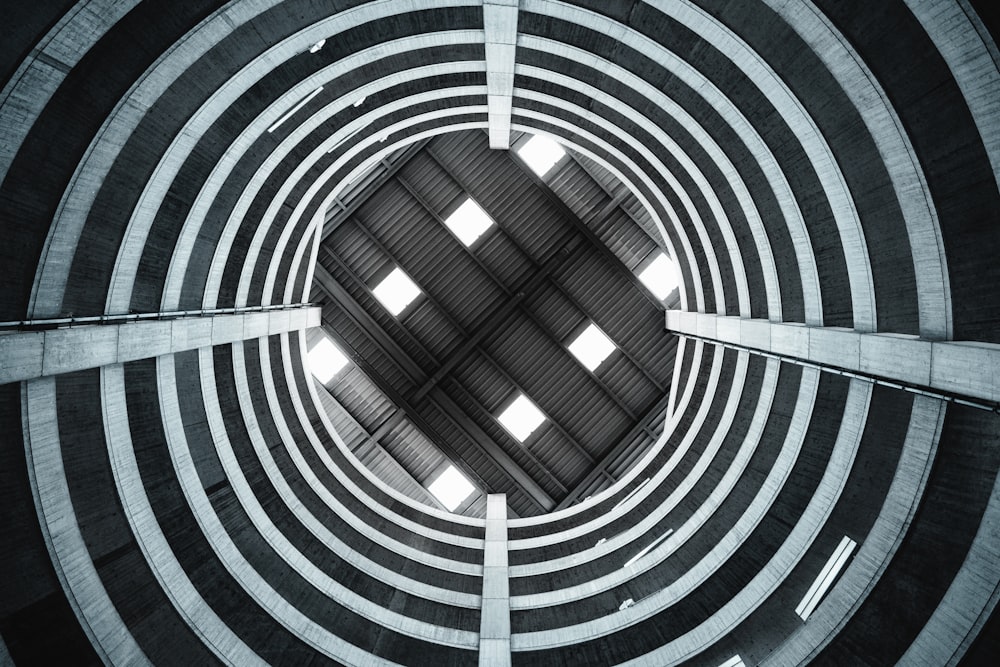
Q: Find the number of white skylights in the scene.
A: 8